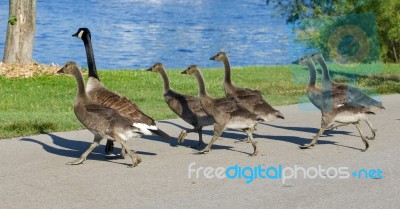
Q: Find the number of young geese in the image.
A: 6